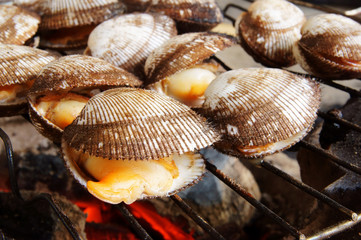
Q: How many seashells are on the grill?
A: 11